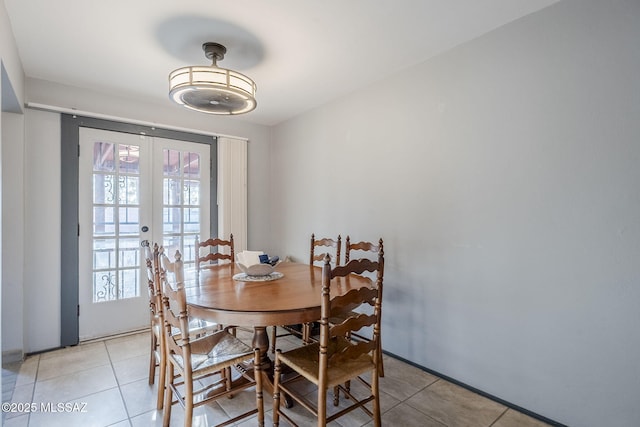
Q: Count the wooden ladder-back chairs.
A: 6